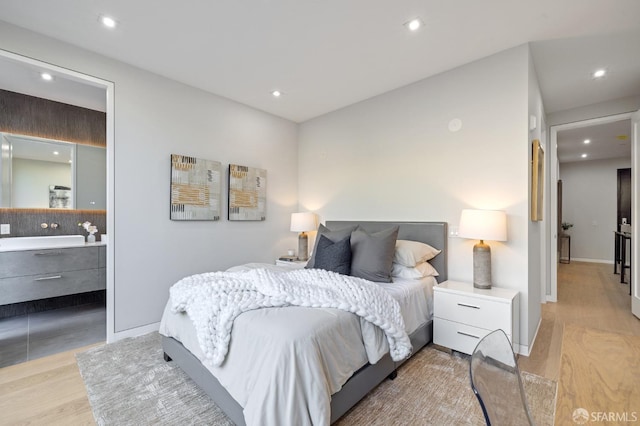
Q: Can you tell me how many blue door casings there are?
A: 0